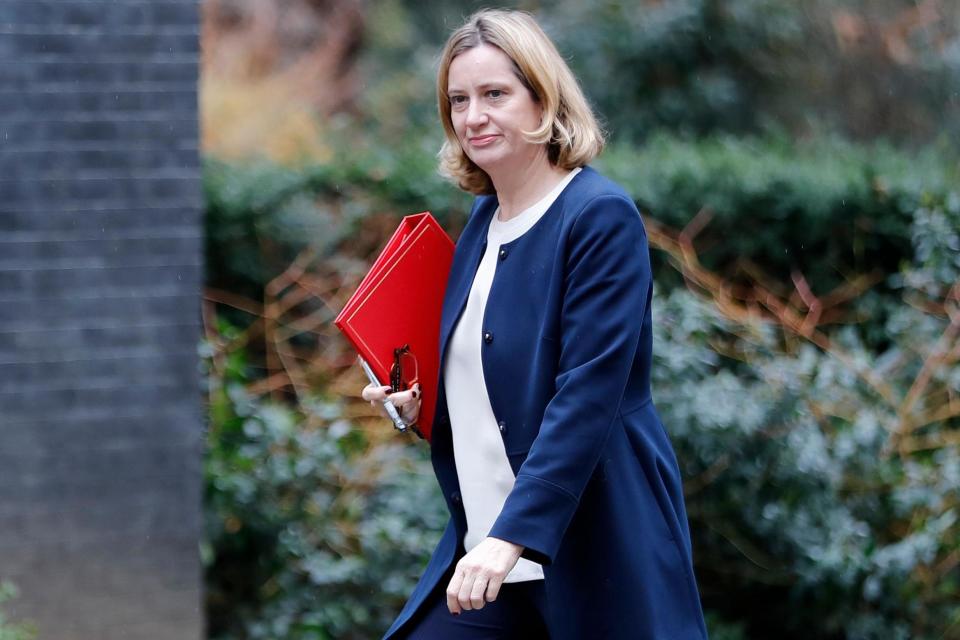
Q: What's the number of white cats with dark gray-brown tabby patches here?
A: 0